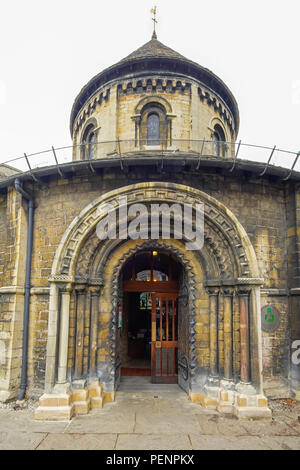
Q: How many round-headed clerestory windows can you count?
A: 3